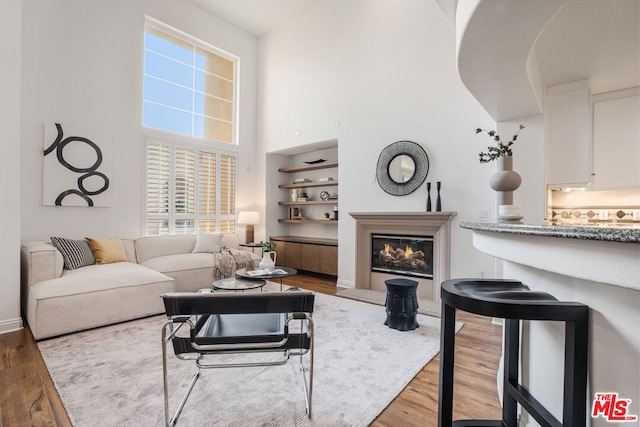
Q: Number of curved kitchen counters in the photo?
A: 1